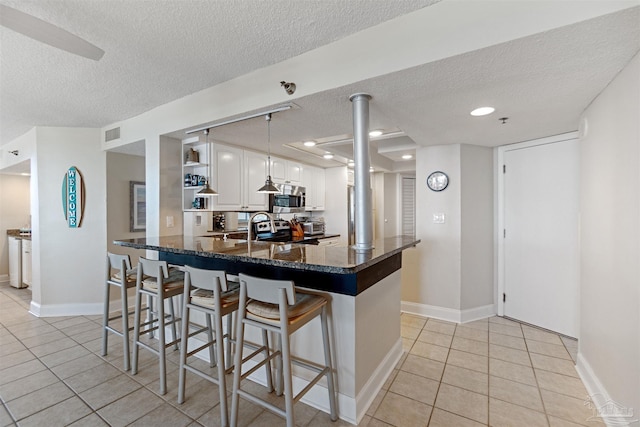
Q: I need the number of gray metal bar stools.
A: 4